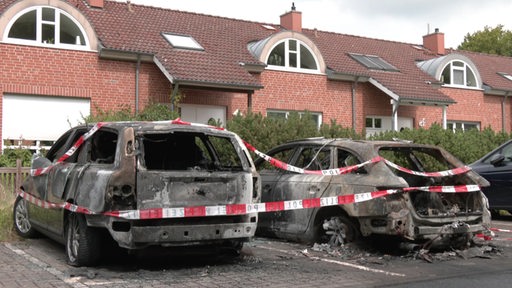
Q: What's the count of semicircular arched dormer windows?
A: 3